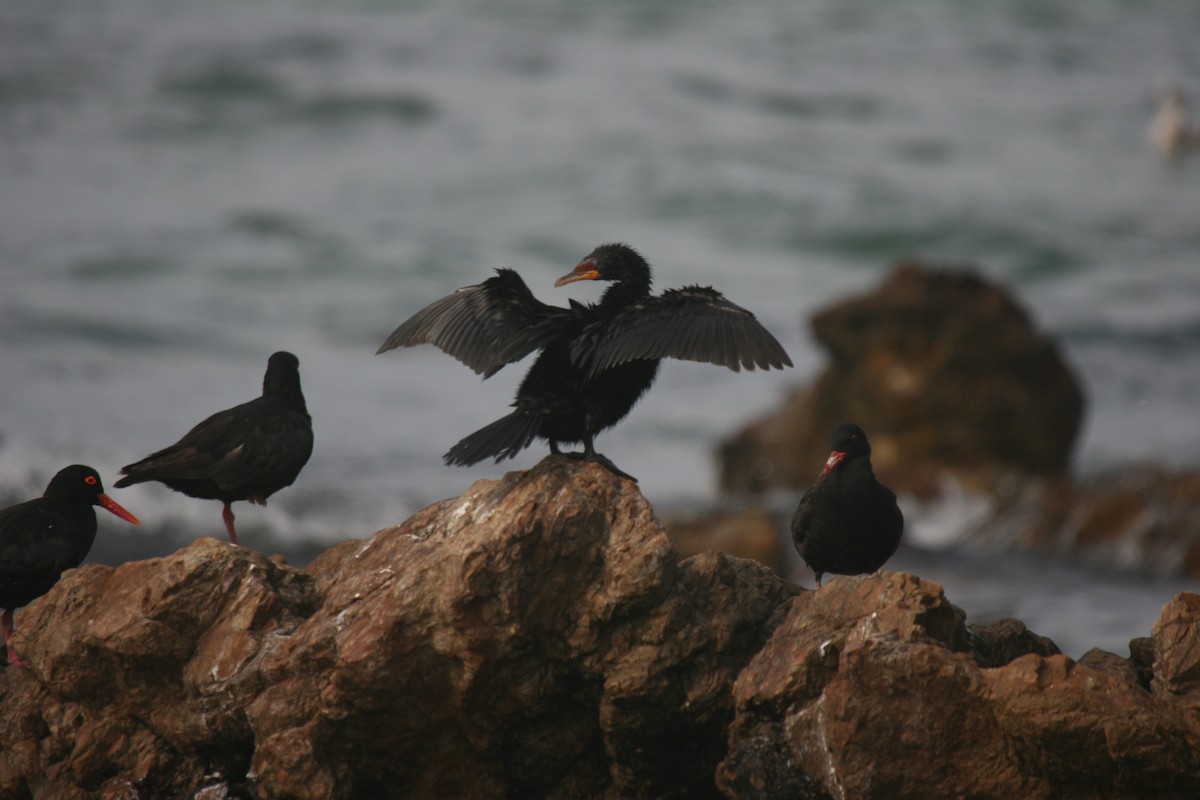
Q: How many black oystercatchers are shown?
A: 3